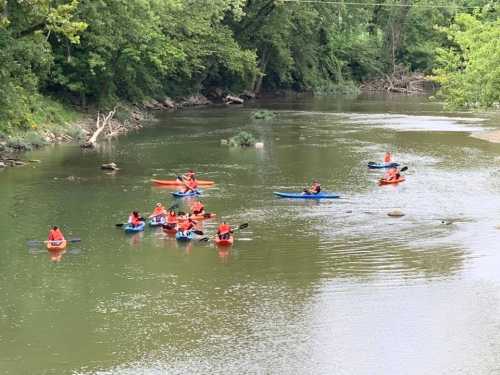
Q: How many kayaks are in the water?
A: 12